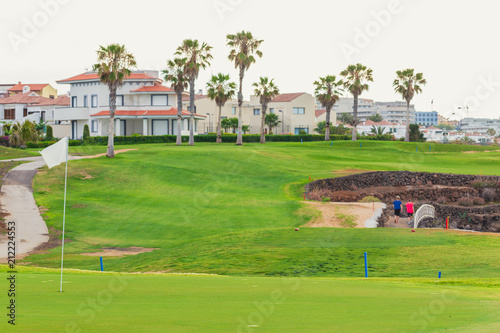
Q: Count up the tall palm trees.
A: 9